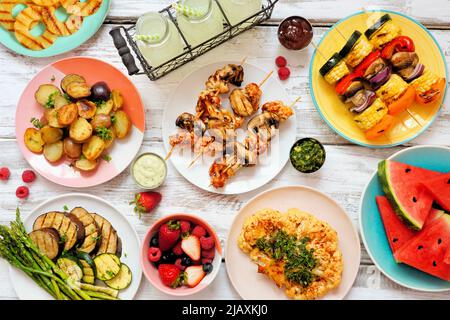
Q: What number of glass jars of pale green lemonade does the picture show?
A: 3